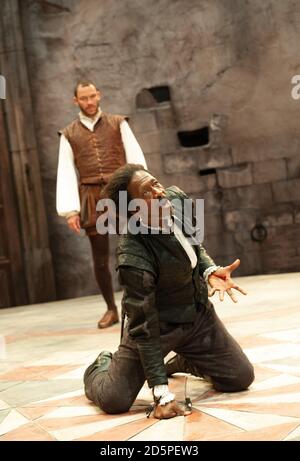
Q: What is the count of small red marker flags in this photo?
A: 0